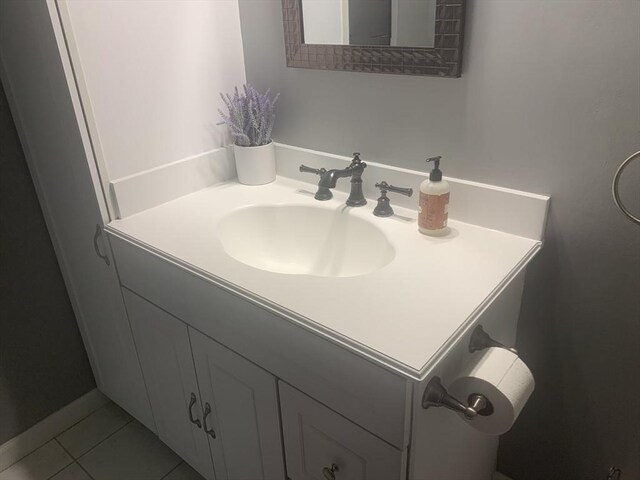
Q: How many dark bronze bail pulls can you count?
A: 3